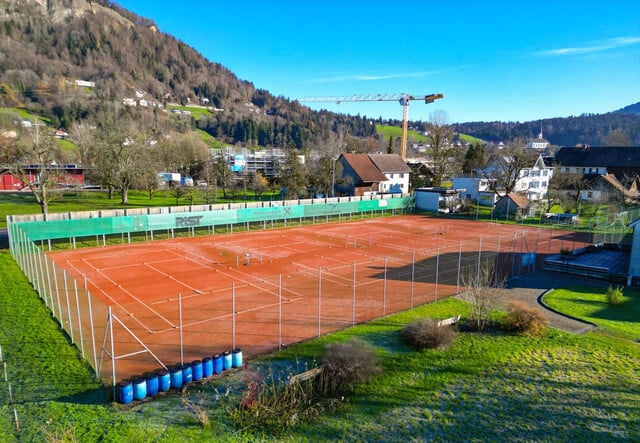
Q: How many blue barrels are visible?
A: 11